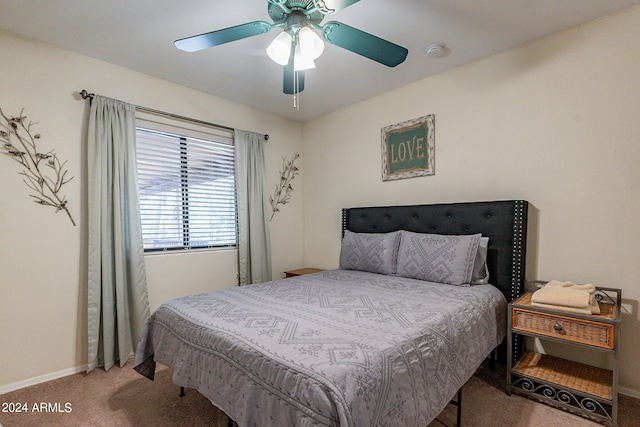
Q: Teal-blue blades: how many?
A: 4